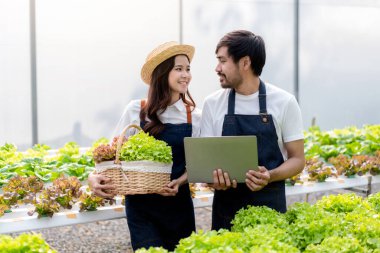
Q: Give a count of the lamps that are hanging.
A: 0